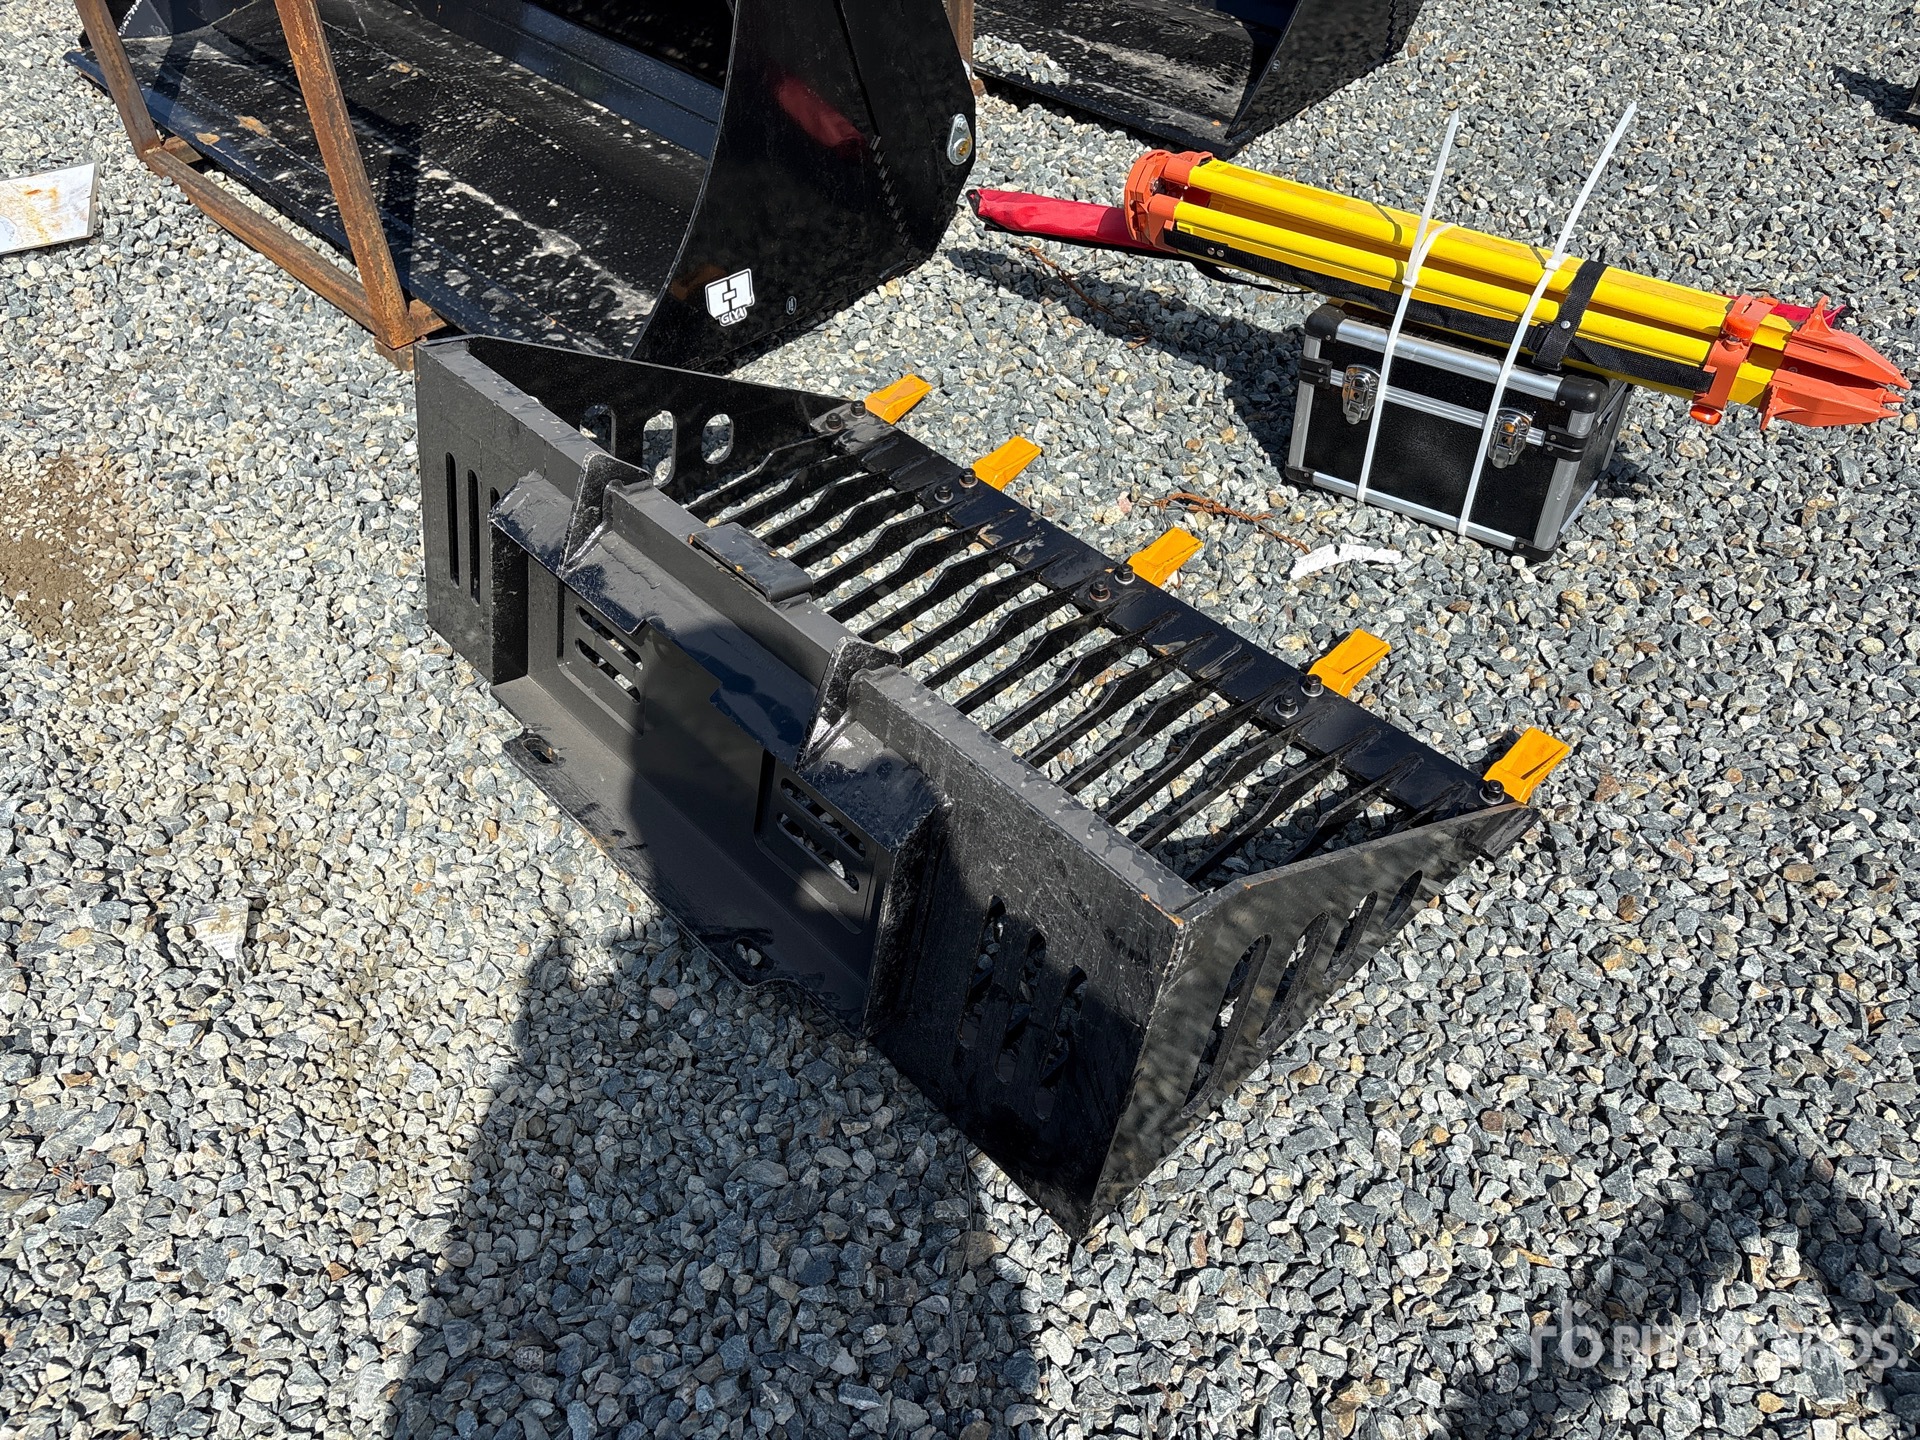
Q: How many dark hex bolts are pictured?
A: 9